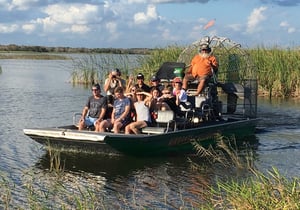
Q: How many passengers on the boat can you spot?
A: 10